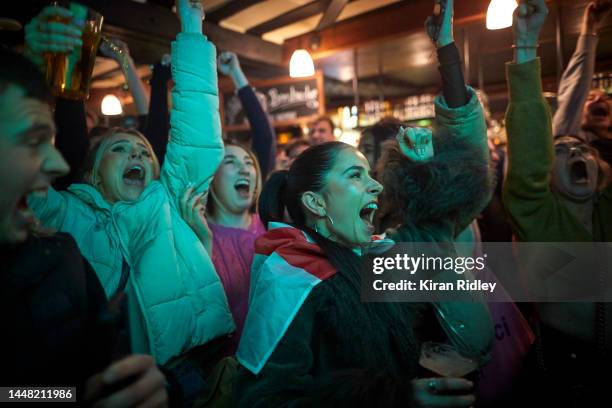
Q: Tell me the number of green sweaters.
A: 1